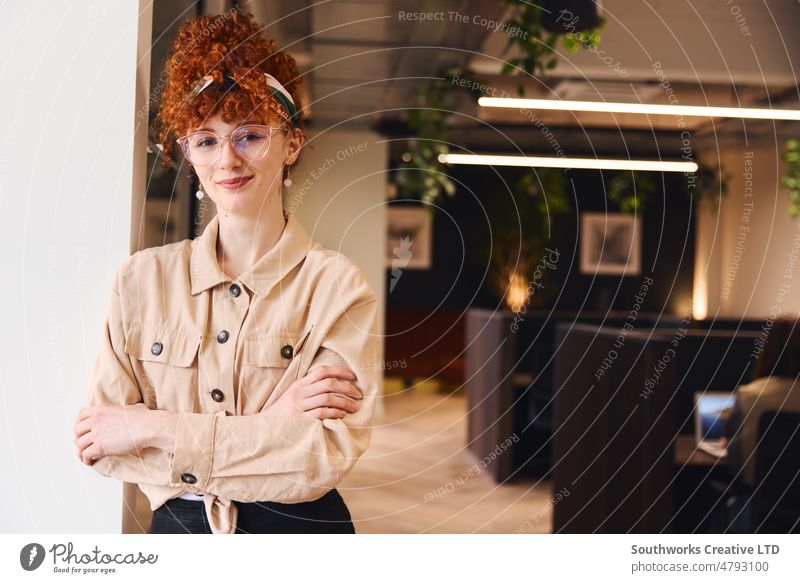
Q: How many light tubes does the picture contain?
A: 2